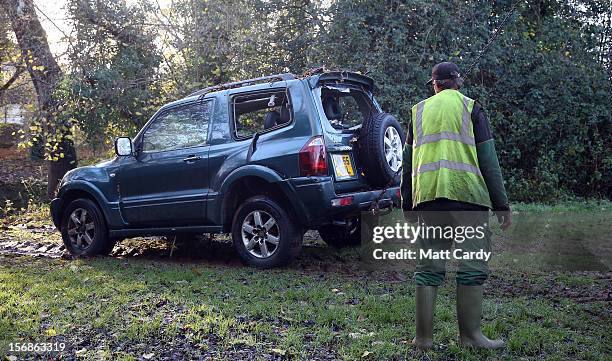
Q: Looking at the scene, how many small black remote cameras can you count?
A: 0